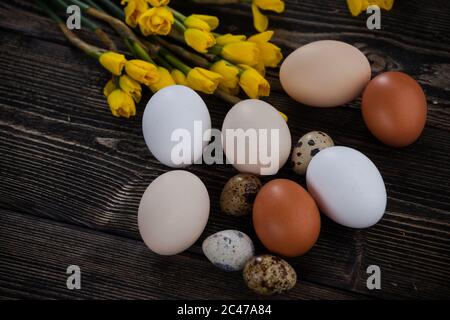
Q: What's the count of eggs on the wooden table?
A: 11